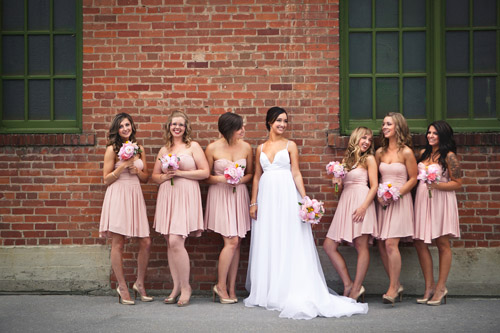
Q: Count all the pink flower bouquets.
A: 7